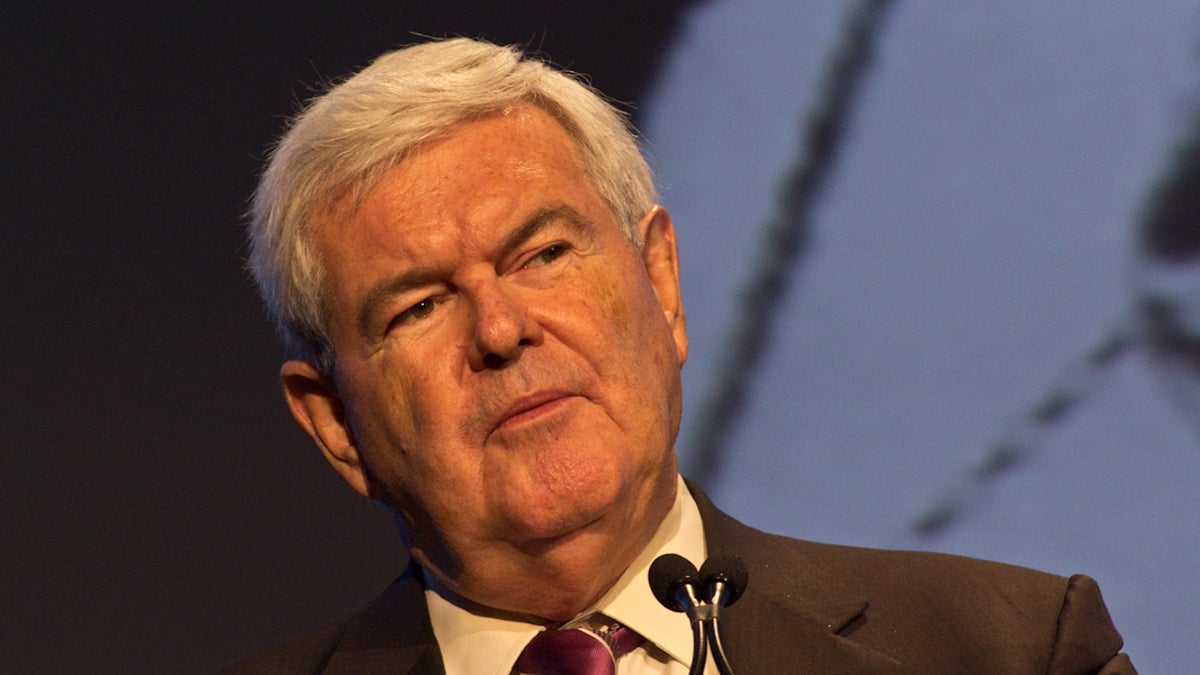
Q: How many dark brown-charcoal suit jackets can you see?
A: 1